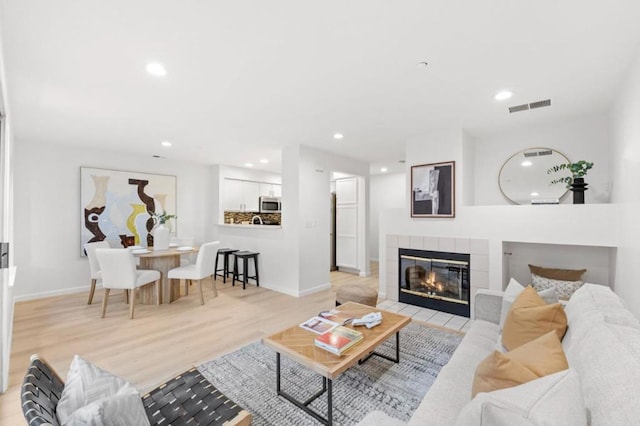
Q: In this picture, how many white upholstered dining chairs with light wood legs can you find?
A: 4